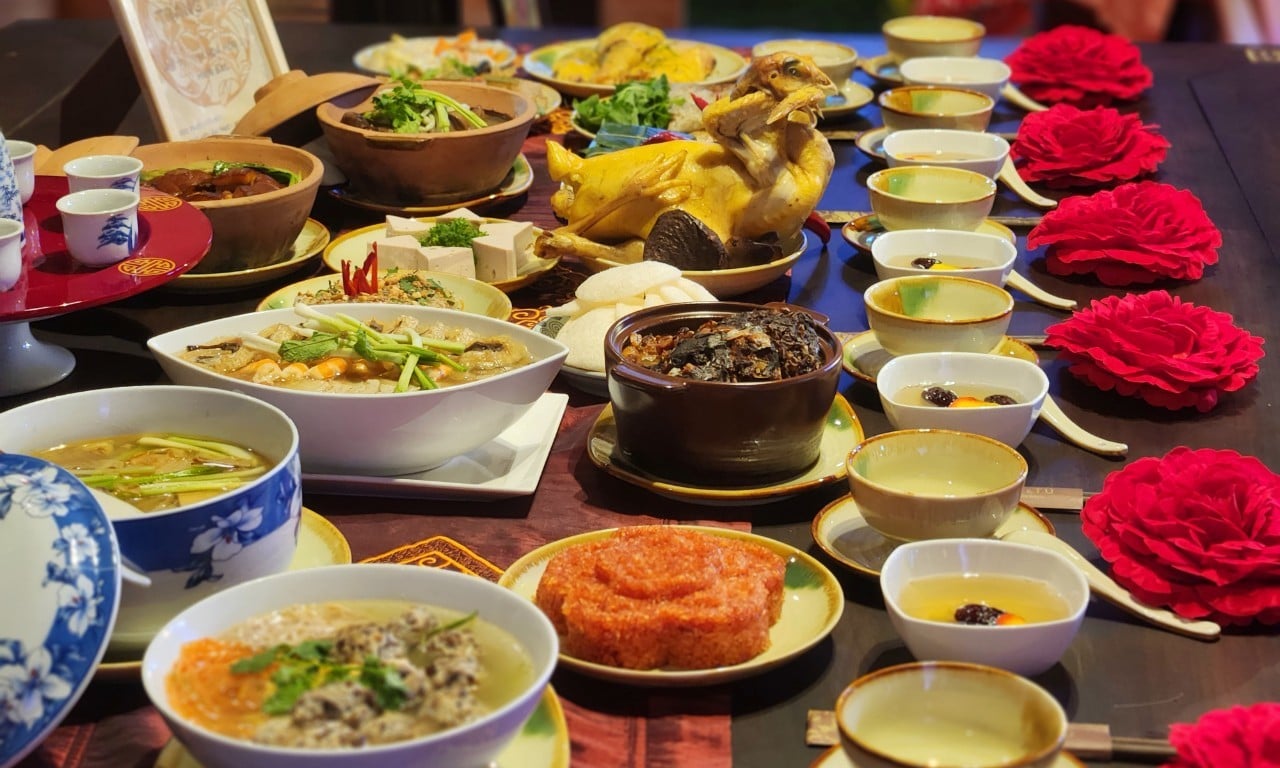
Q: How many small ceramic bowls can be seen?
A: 12